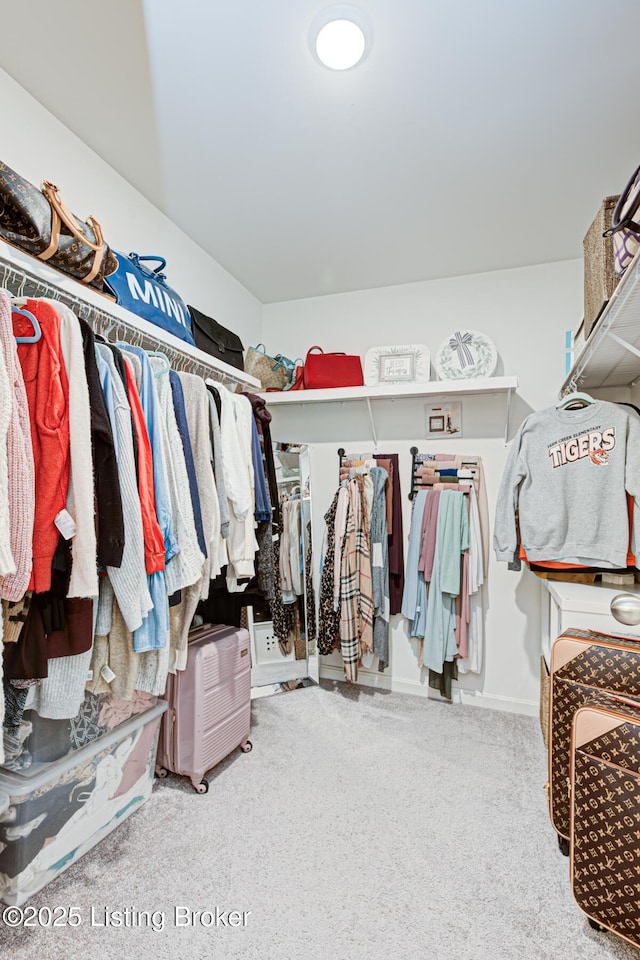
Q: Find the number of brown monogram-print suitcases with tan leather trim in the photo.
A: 2